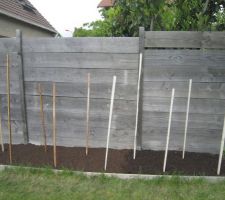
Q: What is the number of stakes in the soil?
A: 10